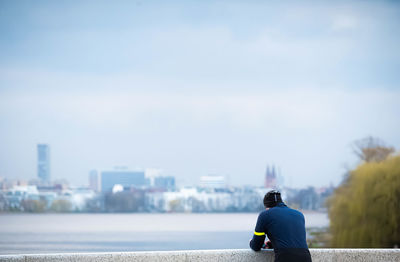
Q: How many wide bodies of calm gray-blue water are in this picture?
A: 1